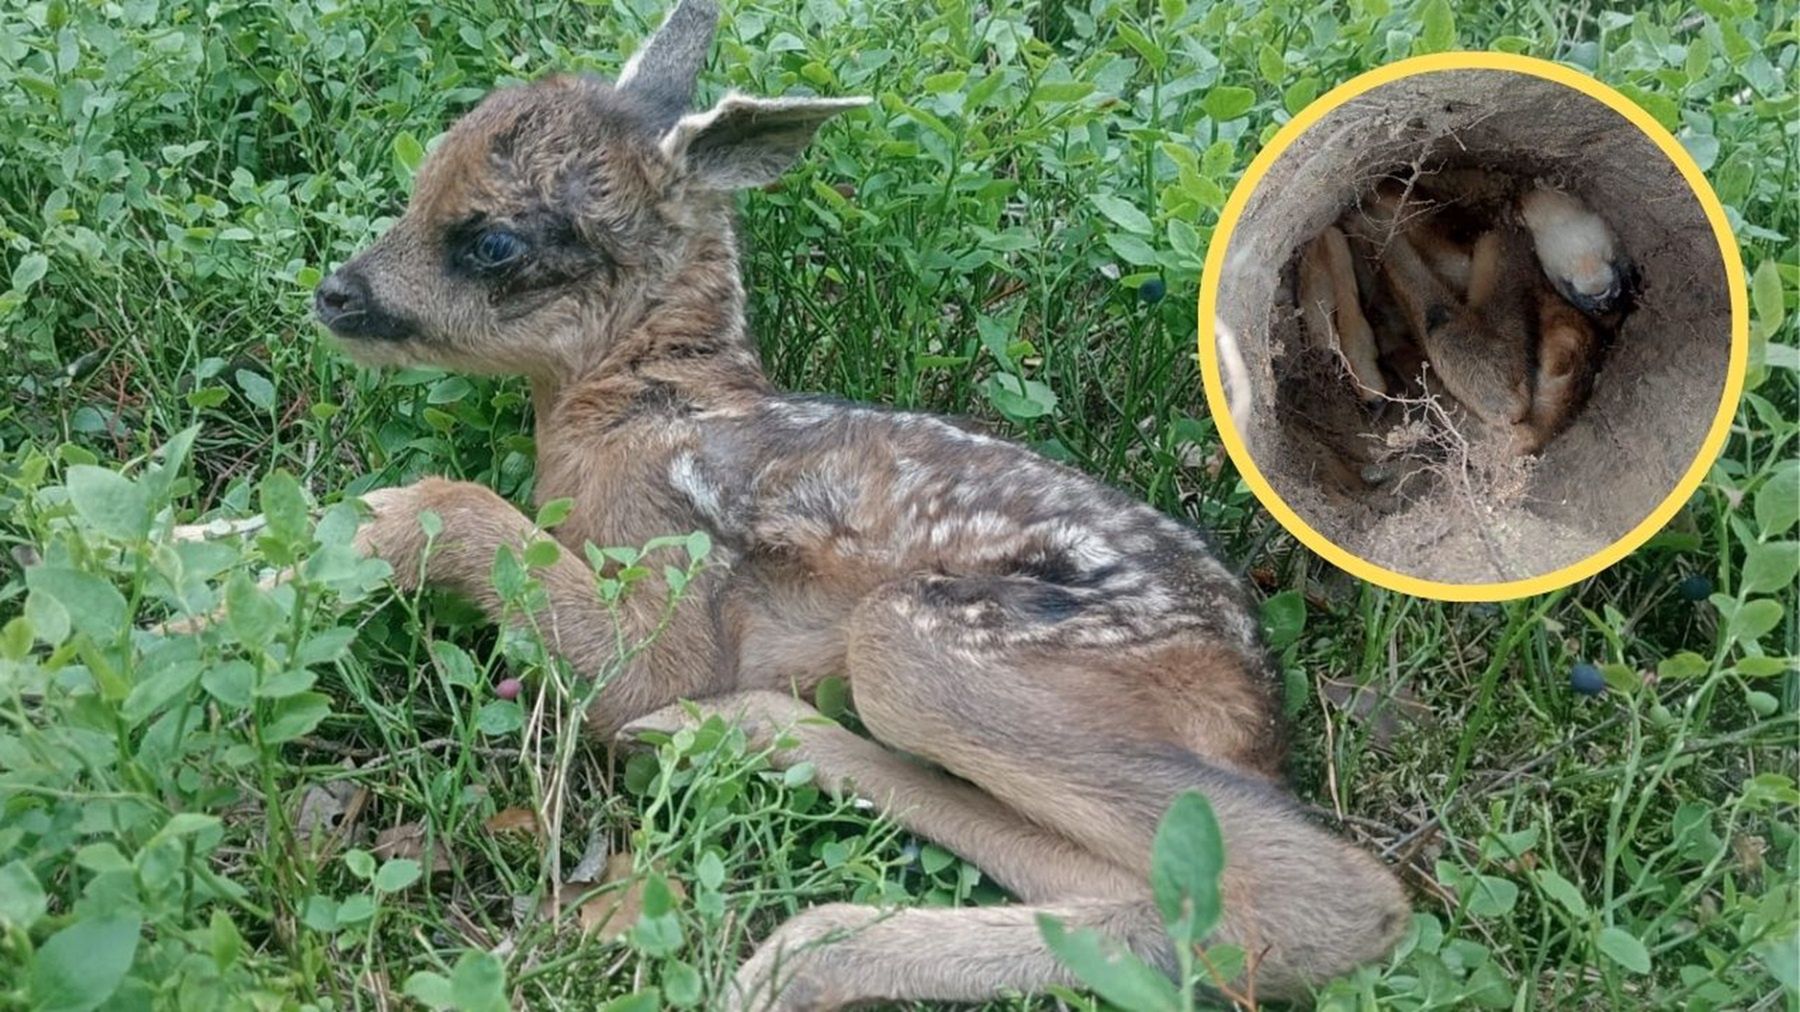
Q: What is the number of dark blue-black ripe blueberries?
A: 3